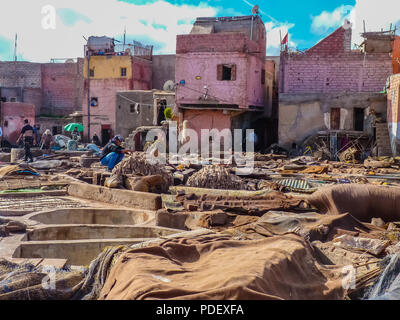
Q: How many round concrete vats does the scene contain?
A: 3